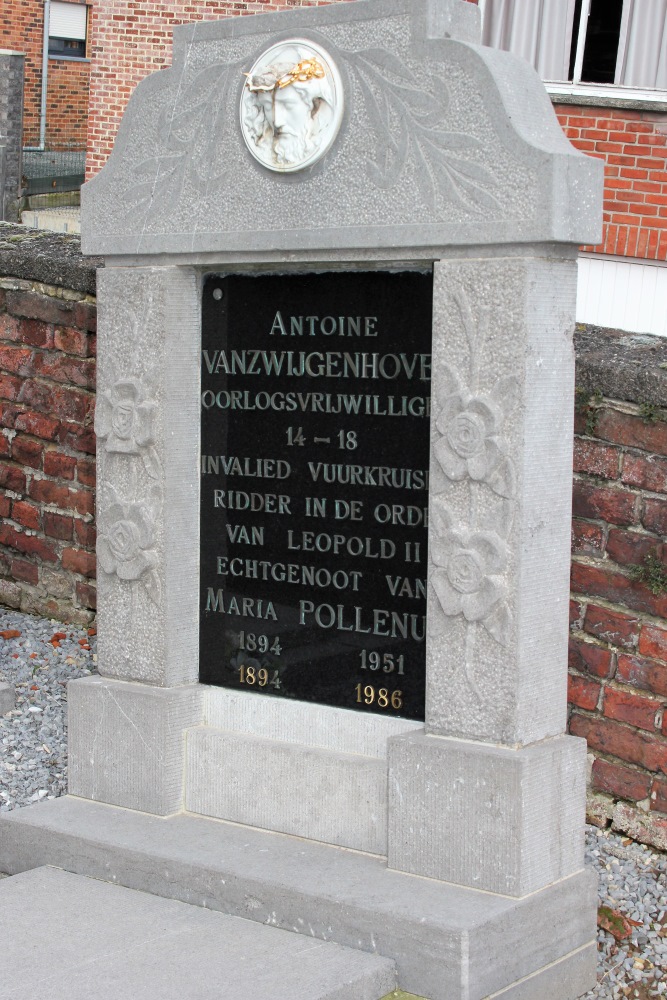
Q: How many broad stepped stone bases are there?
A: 1